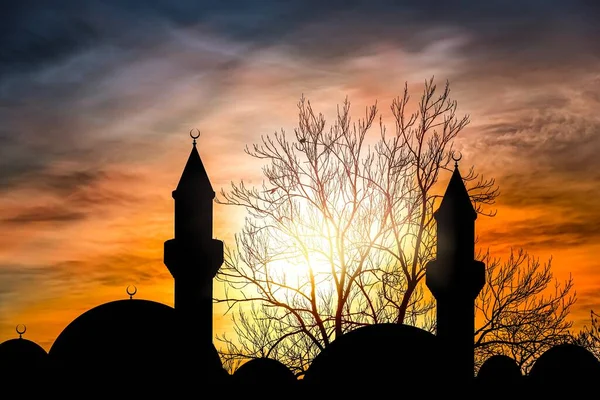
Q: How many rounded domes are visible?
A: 6